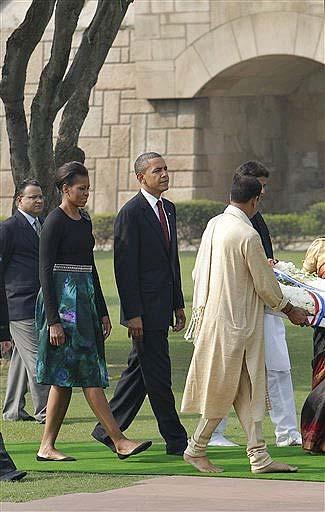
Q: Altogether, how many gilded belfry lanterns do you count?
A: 0